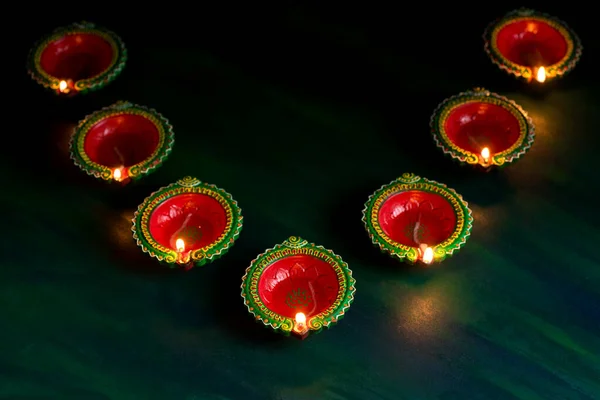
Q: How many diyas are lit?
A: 7